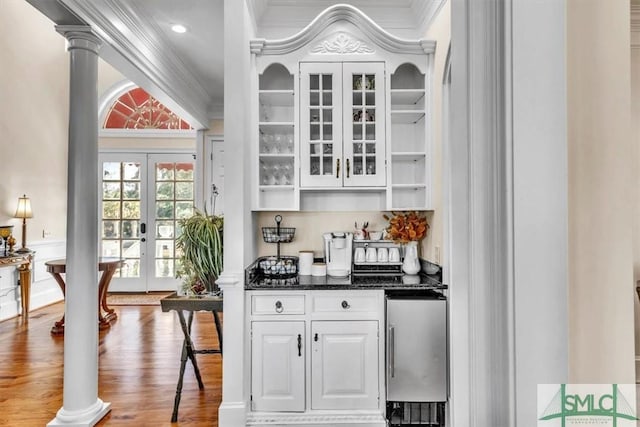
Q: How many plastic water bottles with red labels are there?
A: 0